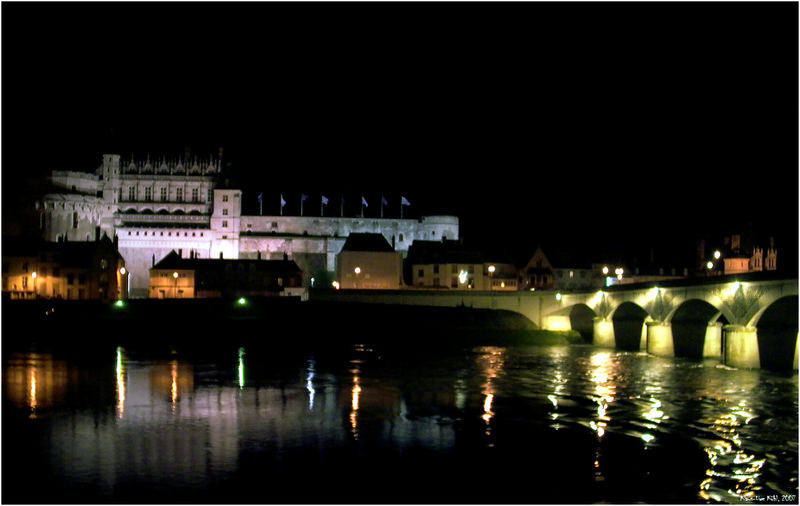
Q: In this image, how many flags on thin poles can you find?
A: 8